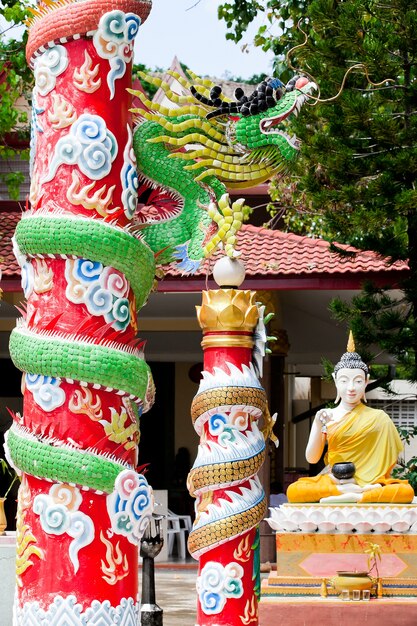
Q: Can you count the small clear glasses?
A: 3